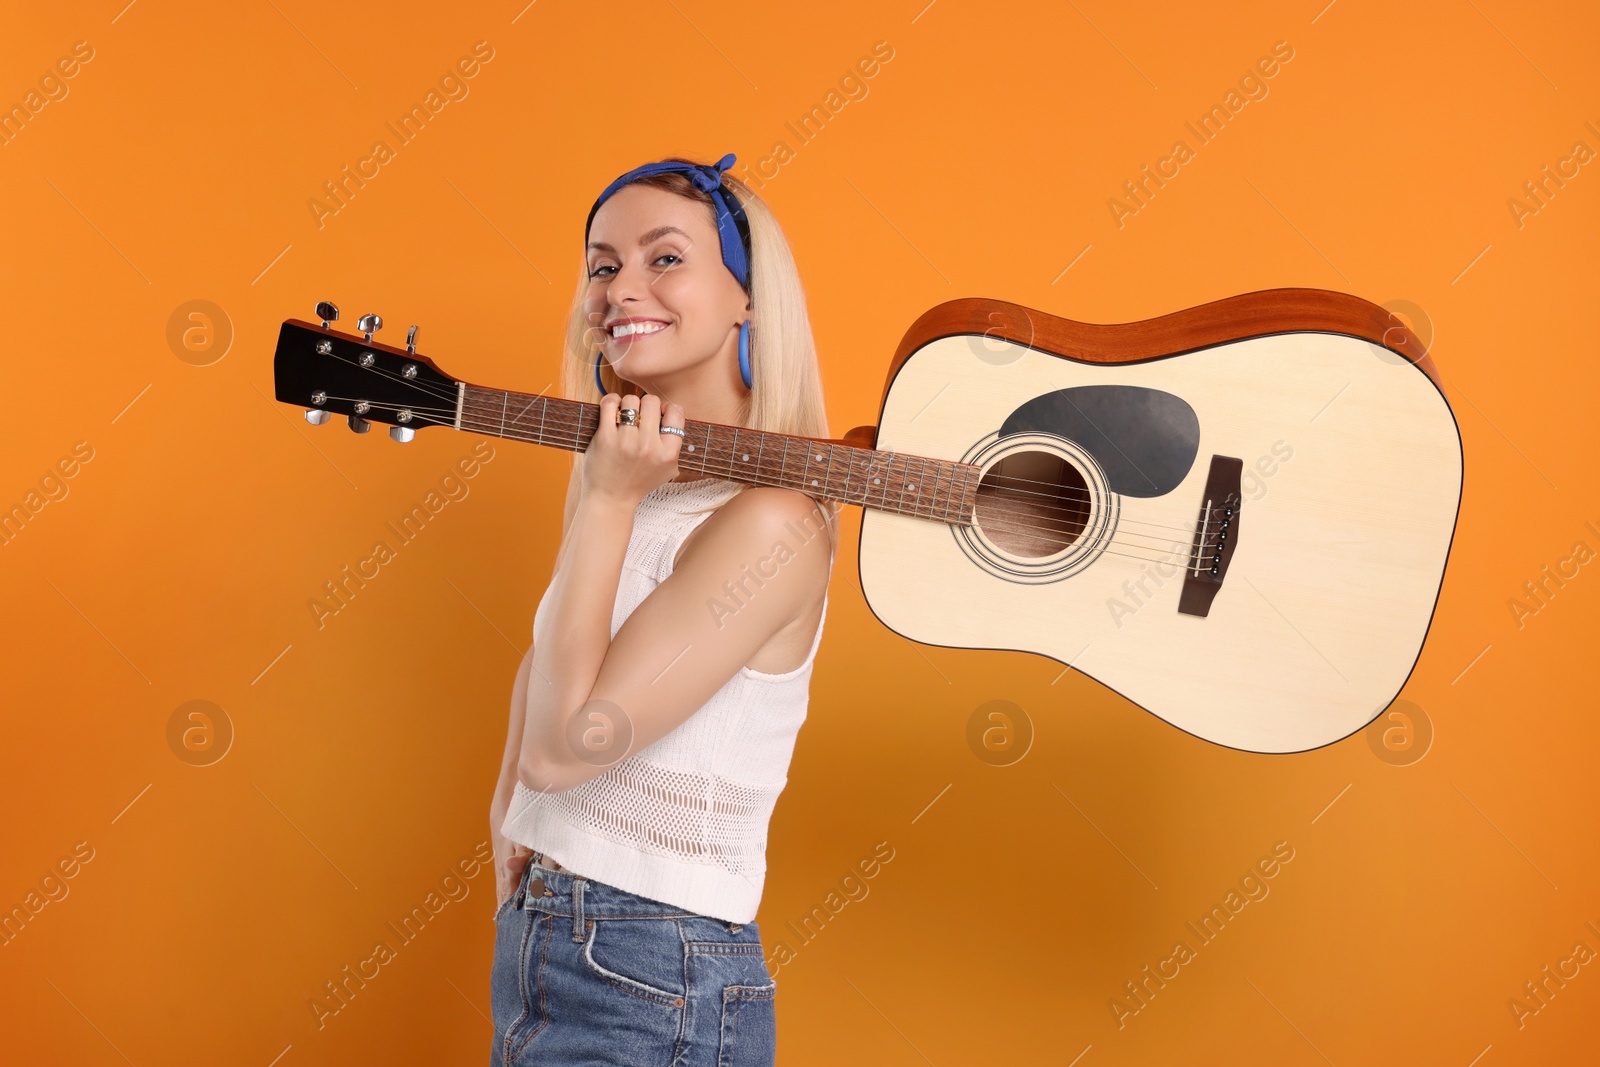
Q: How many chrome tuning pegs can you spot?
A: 6